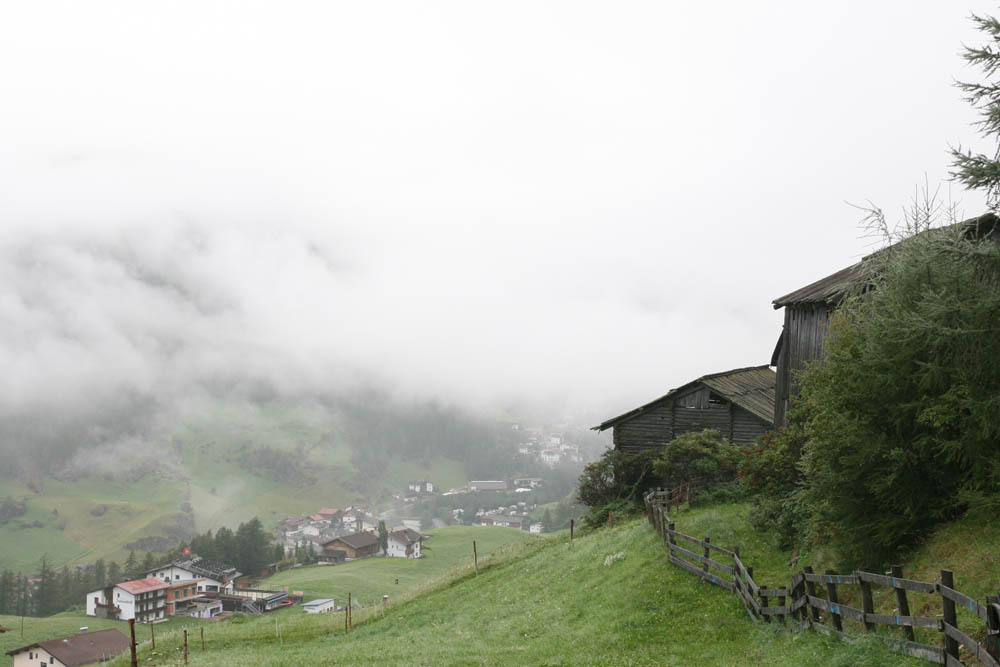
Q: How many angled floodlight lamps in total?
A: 0